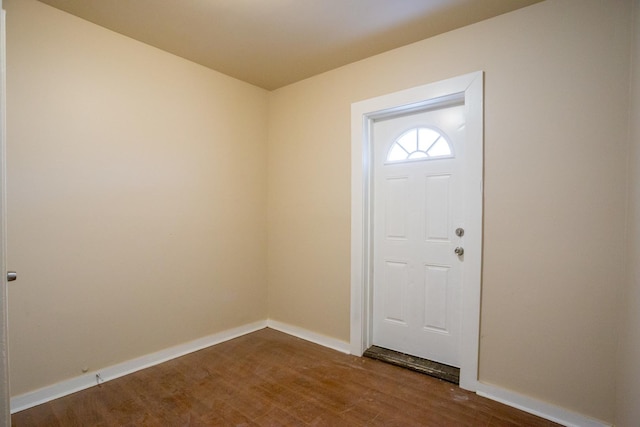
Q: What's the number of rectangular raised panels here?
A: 4